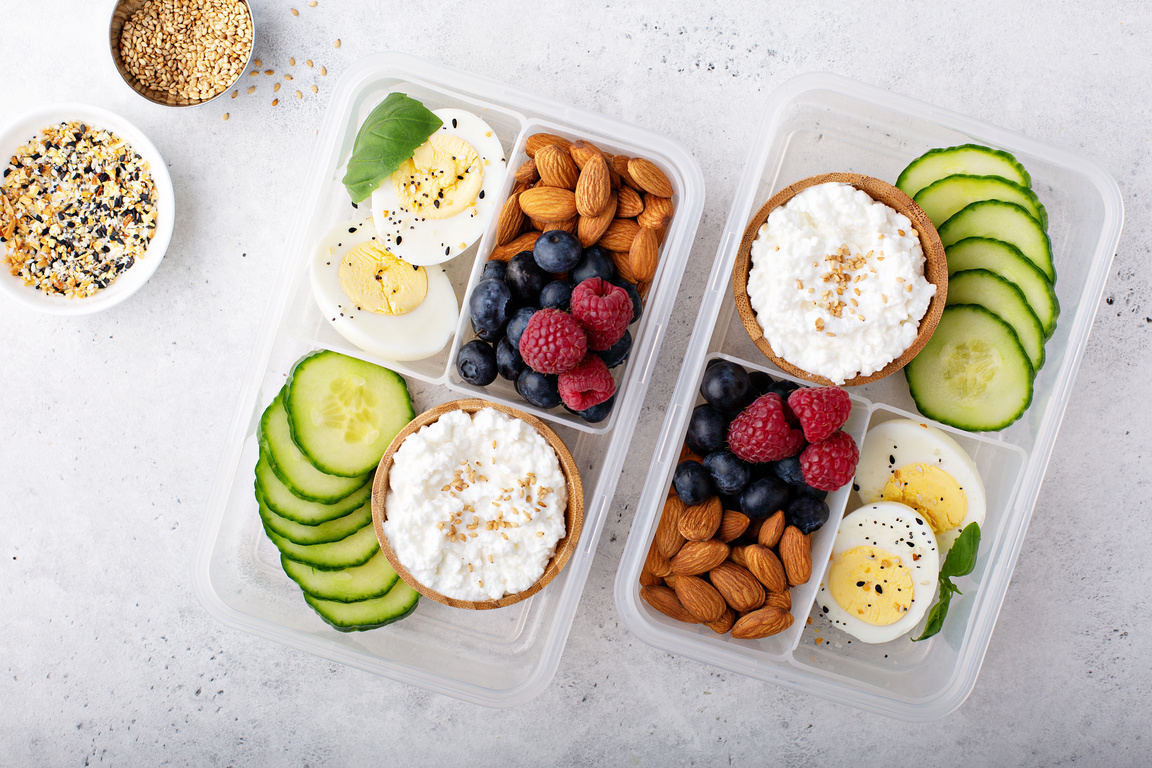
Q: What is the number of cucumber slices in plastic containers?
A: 13